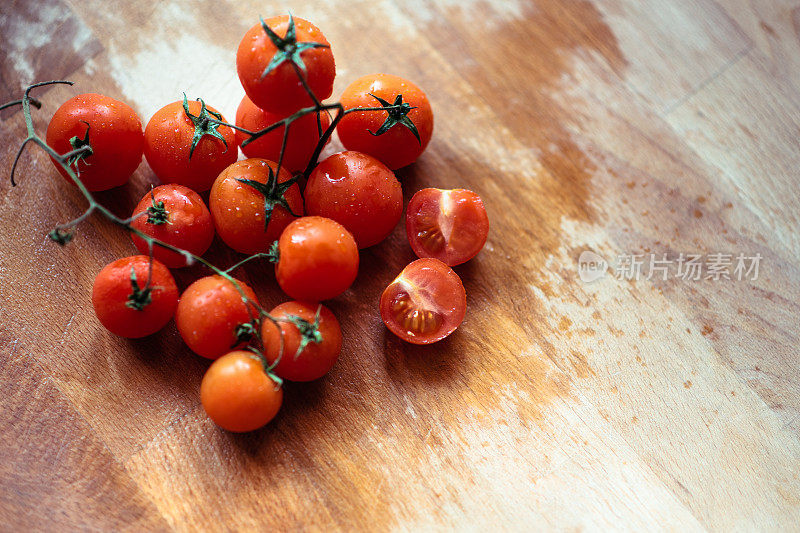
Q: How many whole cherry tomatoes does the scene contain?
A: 13